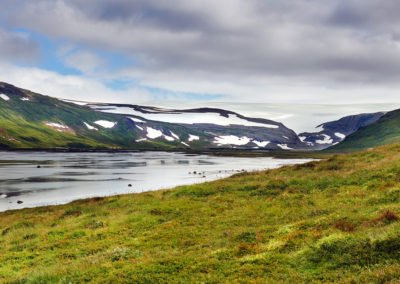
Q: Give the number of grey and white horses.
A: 0